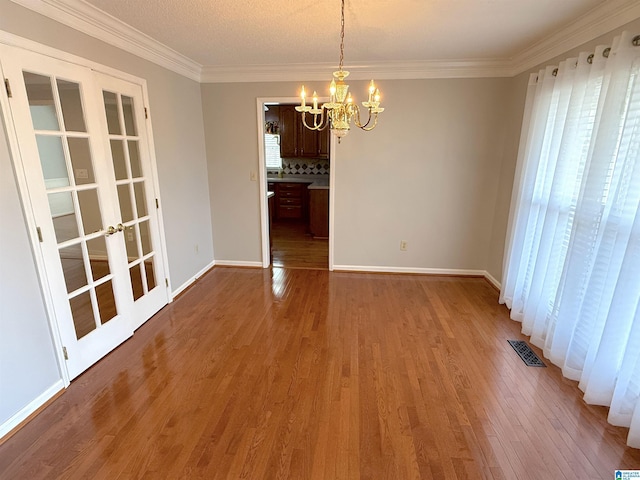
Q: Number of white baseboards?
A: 5